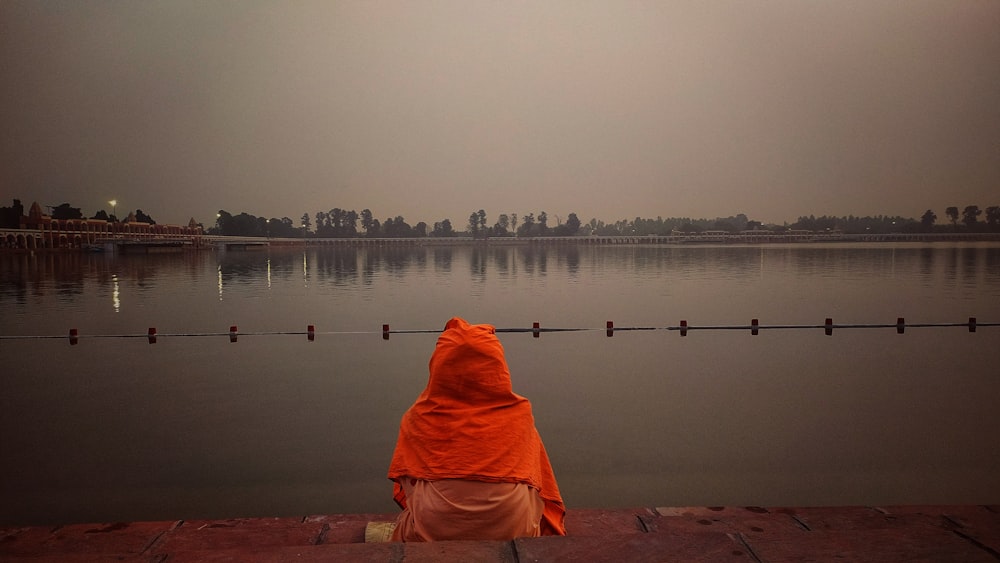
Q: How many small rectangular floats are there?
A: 12